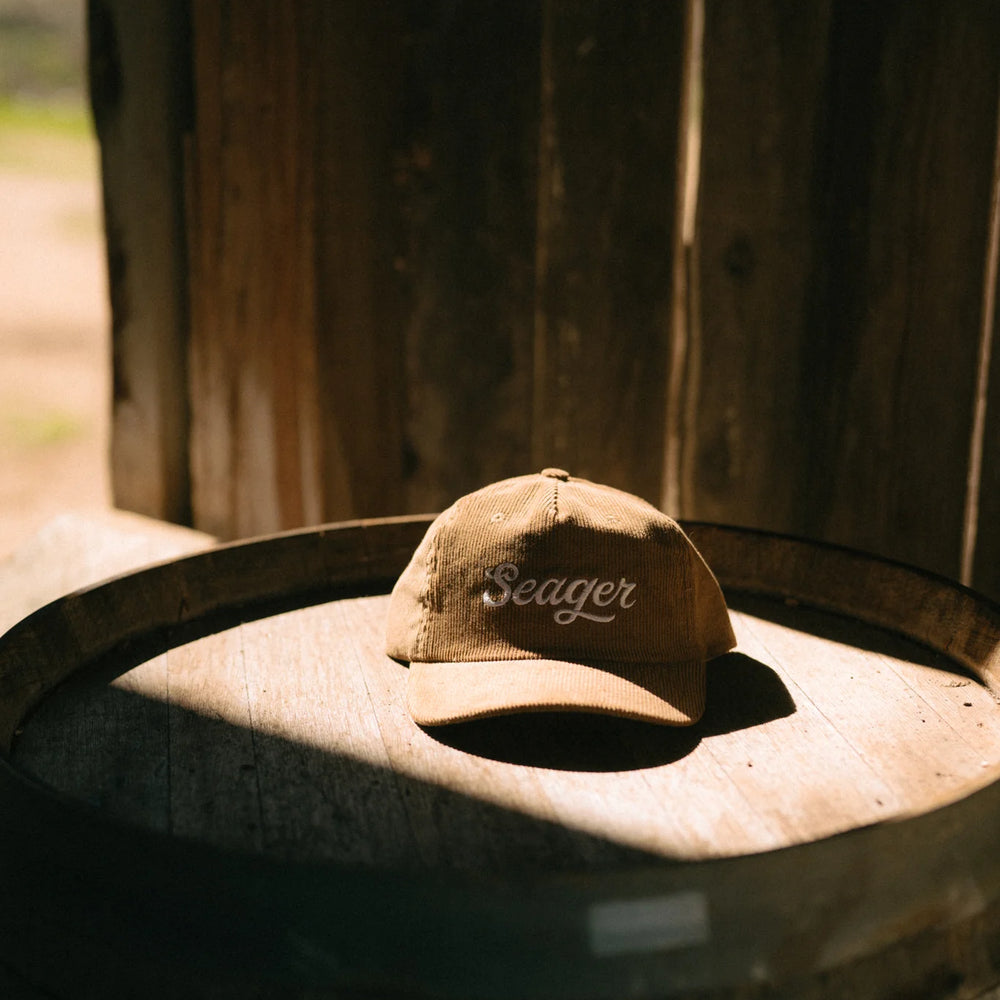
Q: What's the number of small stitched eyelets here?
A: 2